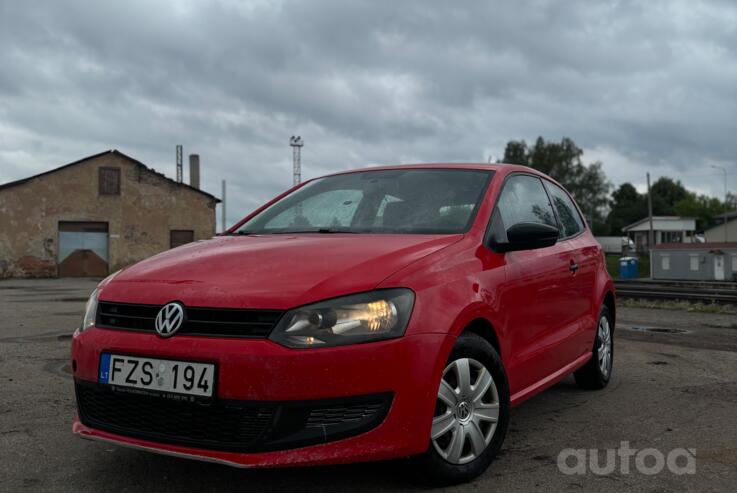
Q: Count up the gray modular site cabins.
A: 1